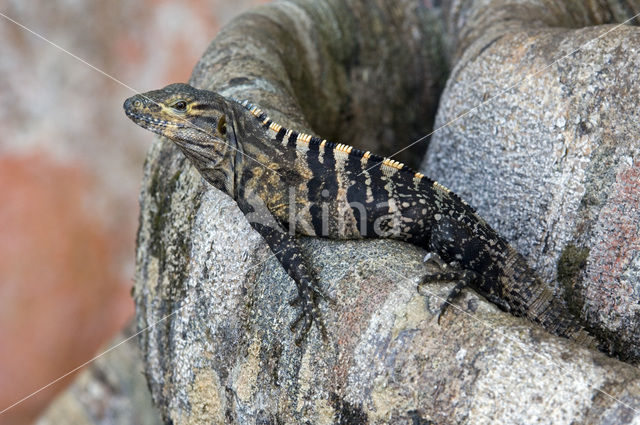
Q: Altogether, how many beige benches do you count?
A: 0